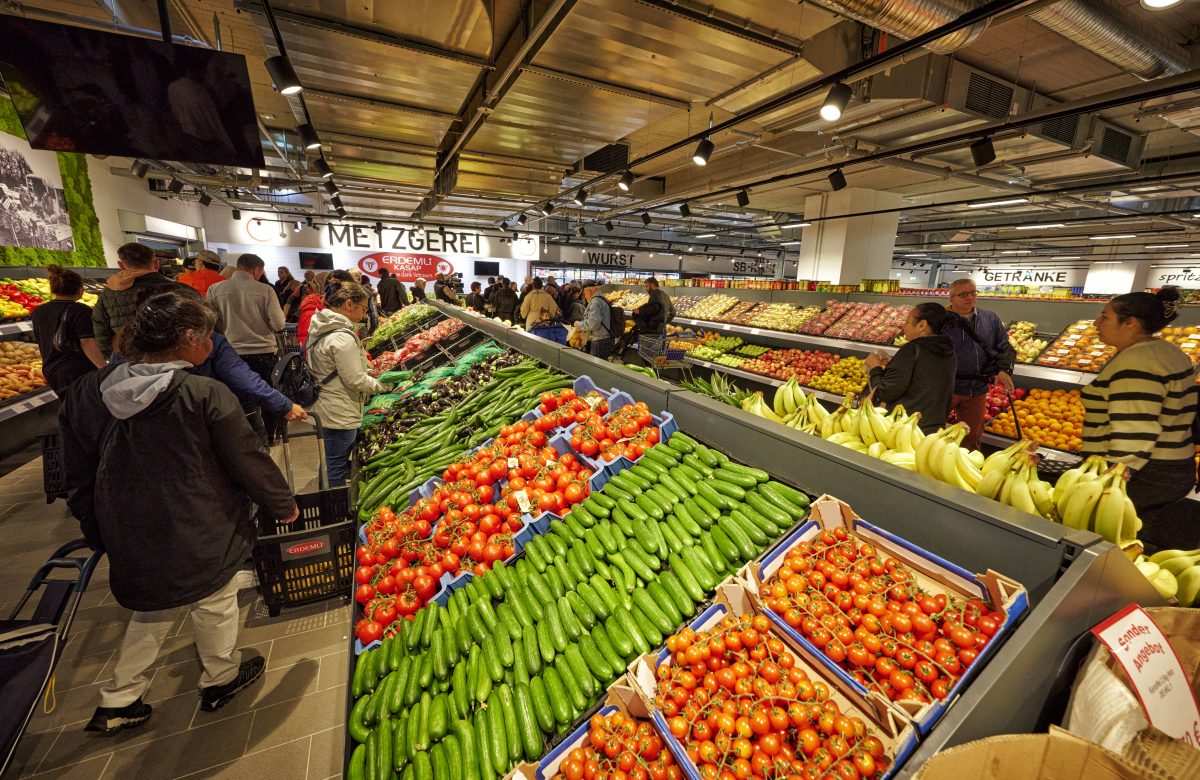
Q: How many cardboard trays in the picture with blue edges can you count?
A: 3